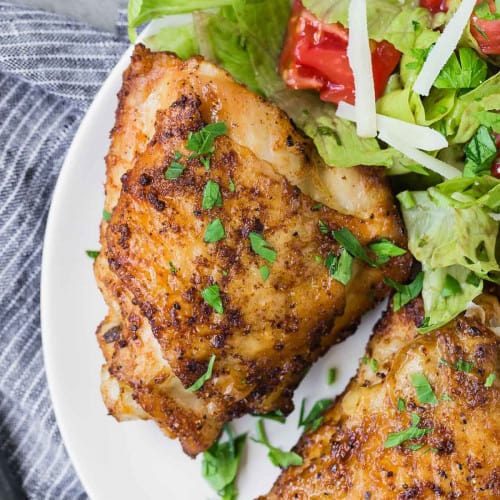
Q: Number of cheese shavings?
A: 4